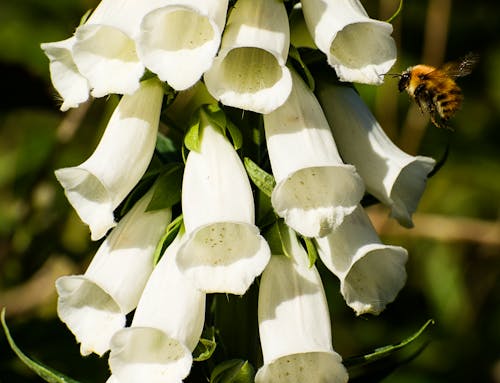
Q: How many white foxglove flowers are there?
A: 13